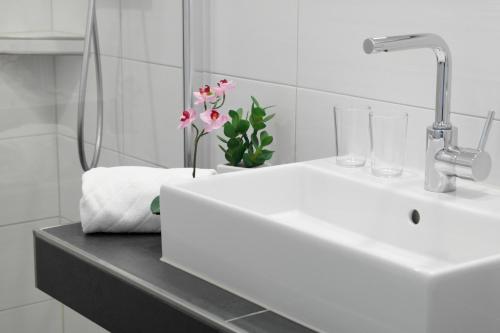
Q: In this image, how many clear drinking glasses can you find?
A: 2